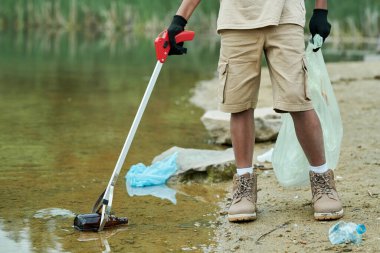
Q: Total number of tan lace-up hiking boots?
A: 2